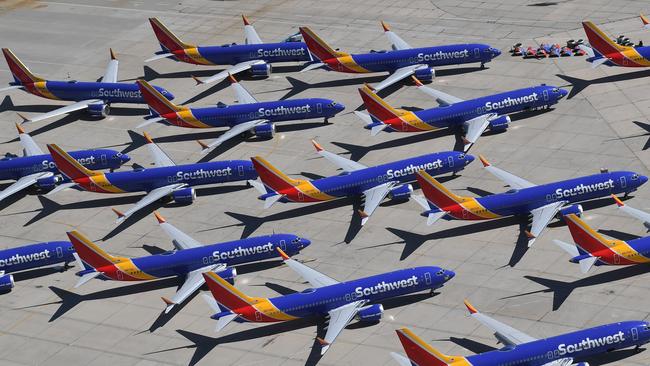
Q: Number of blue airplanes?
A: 15